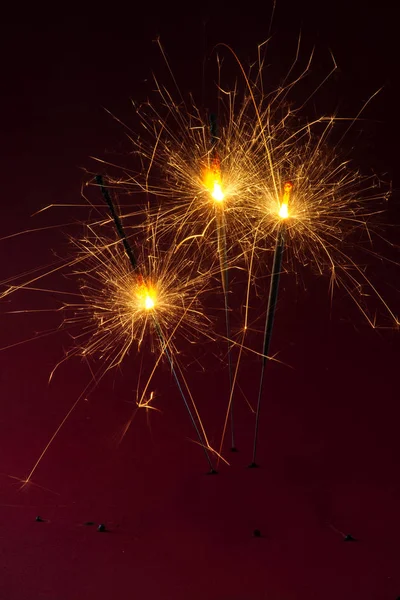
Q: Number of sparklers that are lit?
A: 3